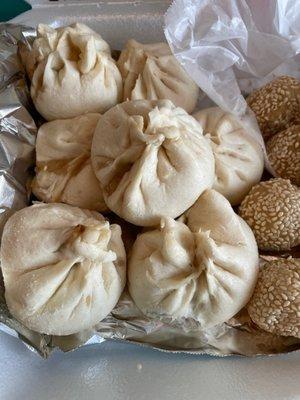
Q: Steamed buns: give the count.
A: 7